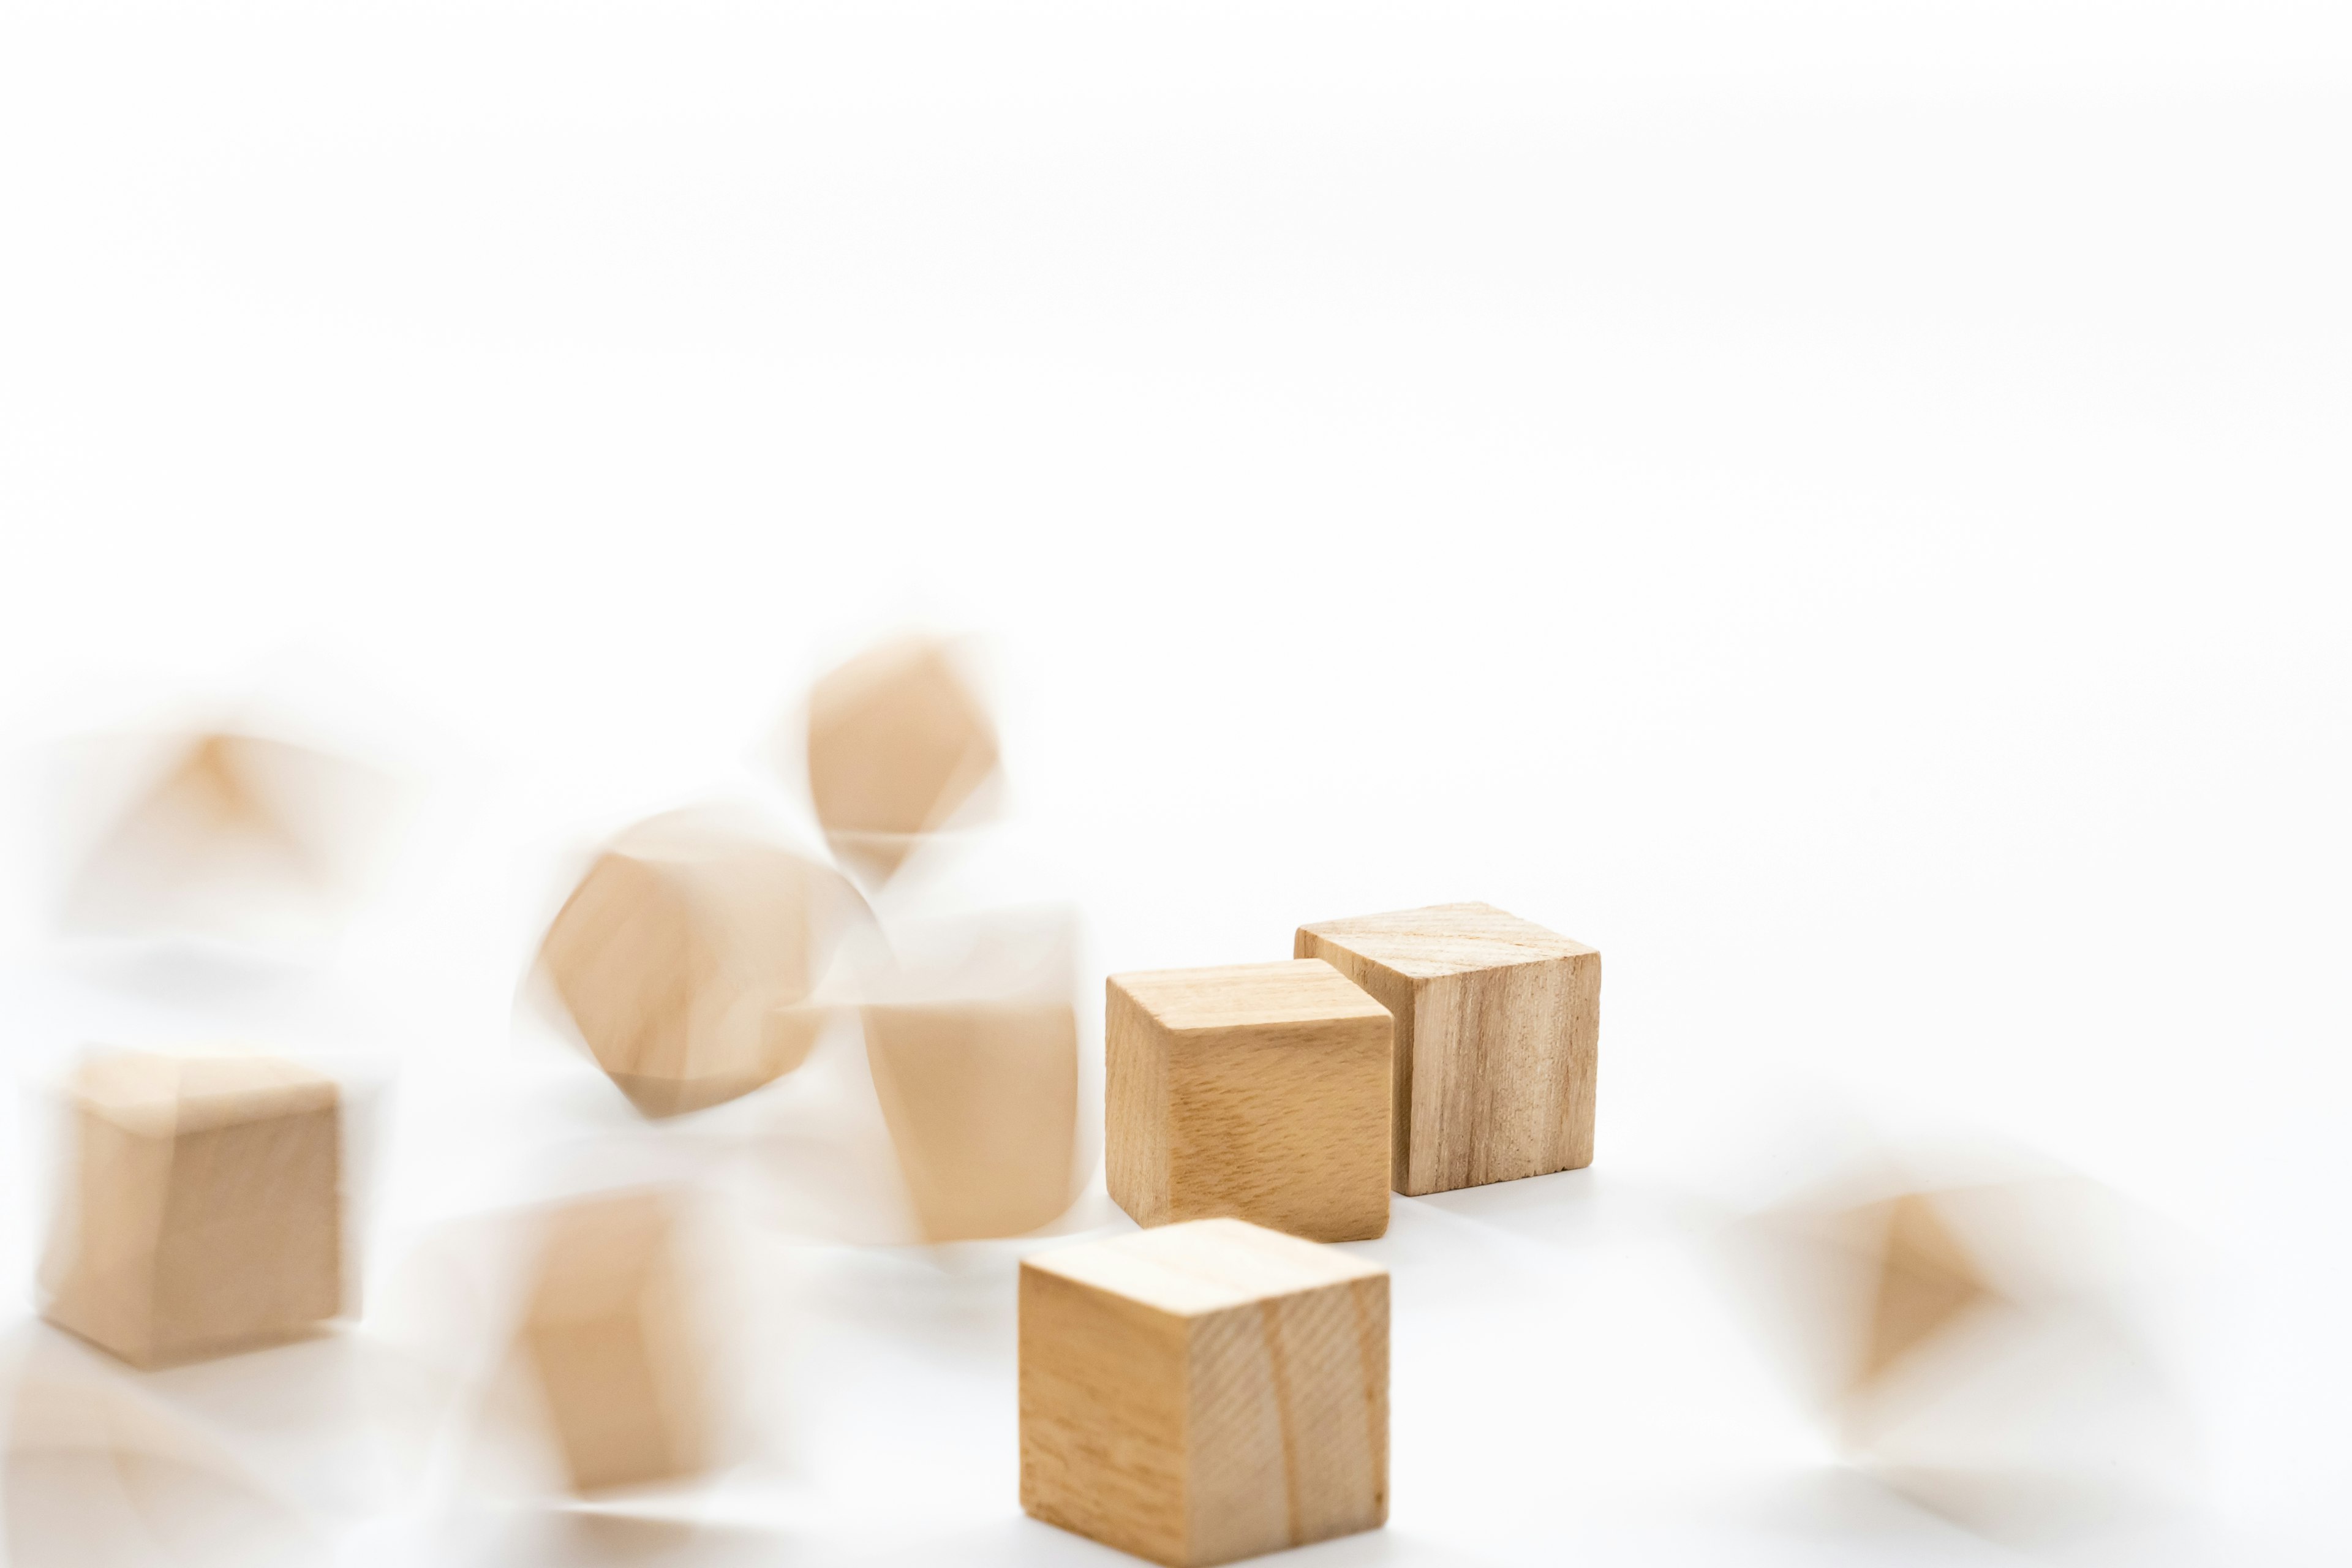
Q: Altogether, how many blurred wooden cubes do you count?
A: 8